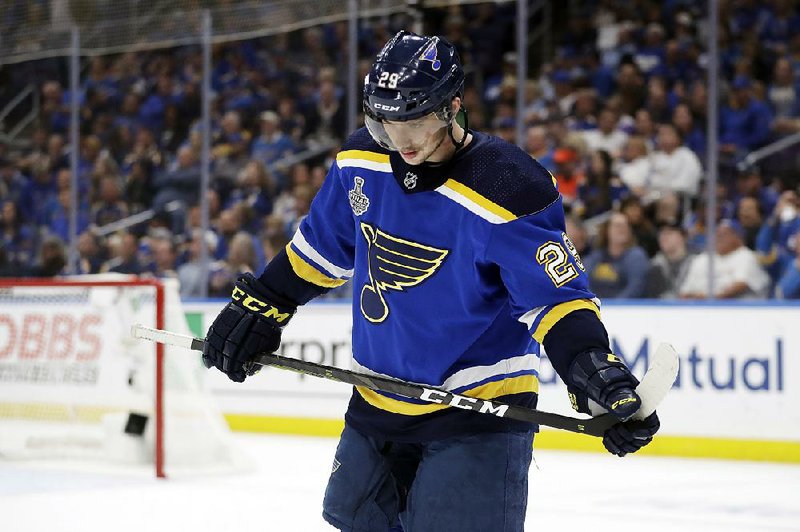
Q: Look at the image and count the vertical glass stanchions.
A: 5